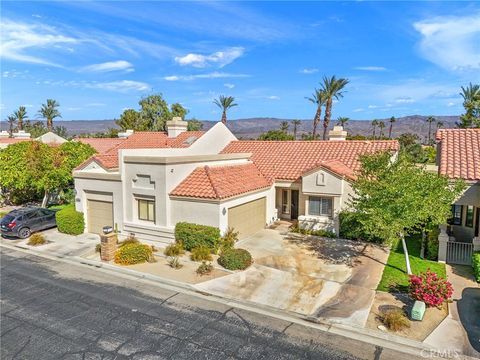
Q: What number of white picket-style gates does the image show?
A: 1